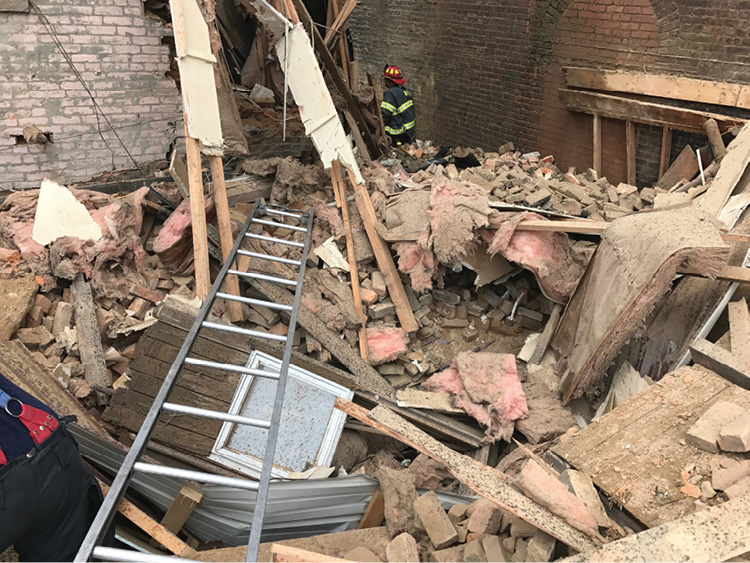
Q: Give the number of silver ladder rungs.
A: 11